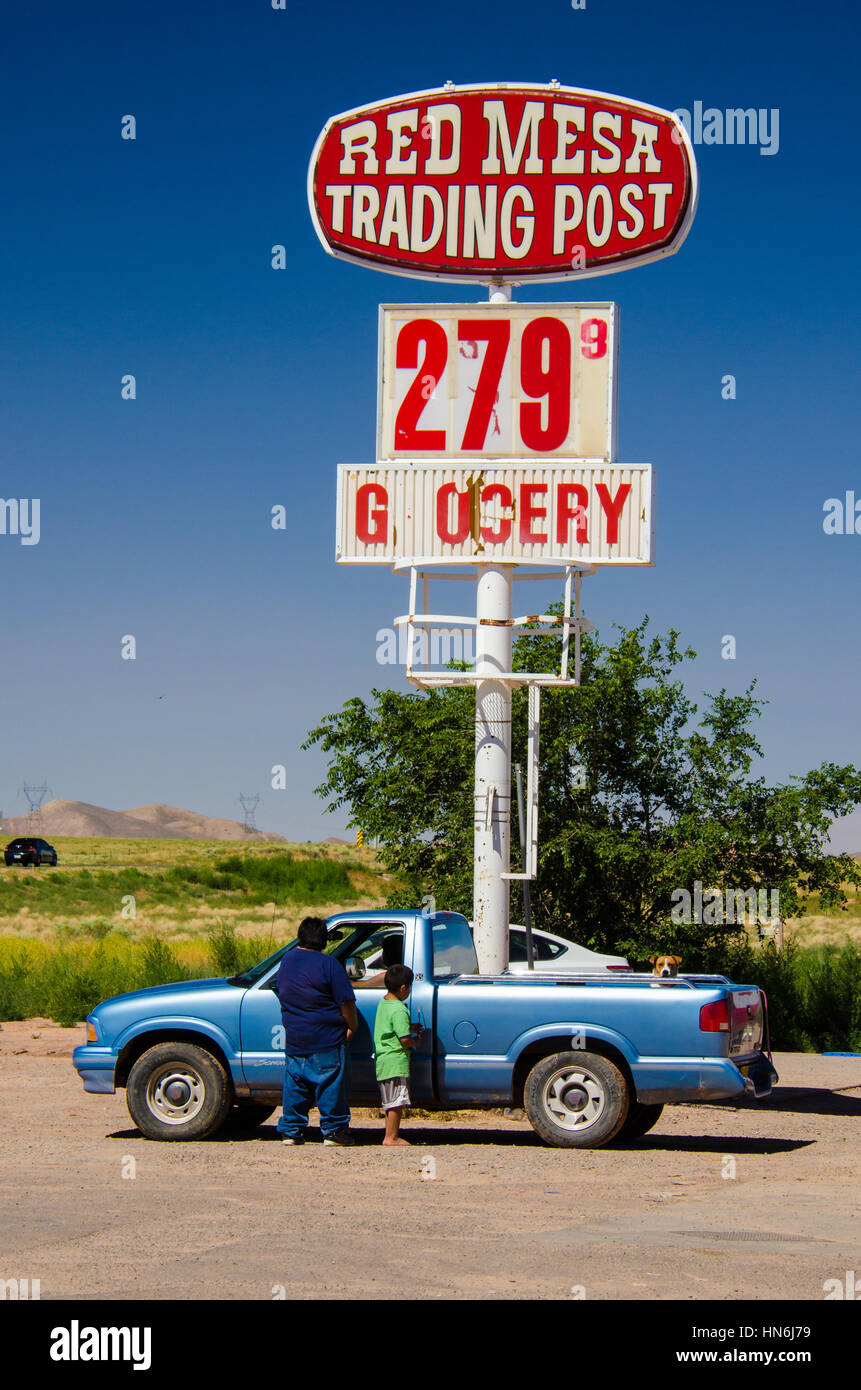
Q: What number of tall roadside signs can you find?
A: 1